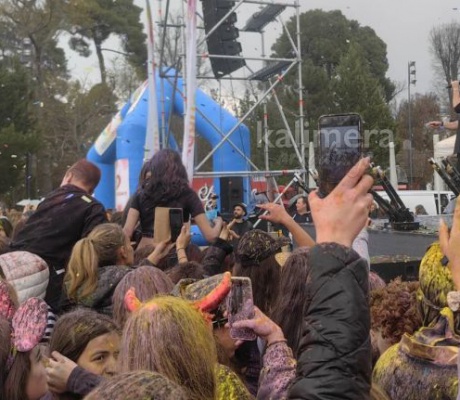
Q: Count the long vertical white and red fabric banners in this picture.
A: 2